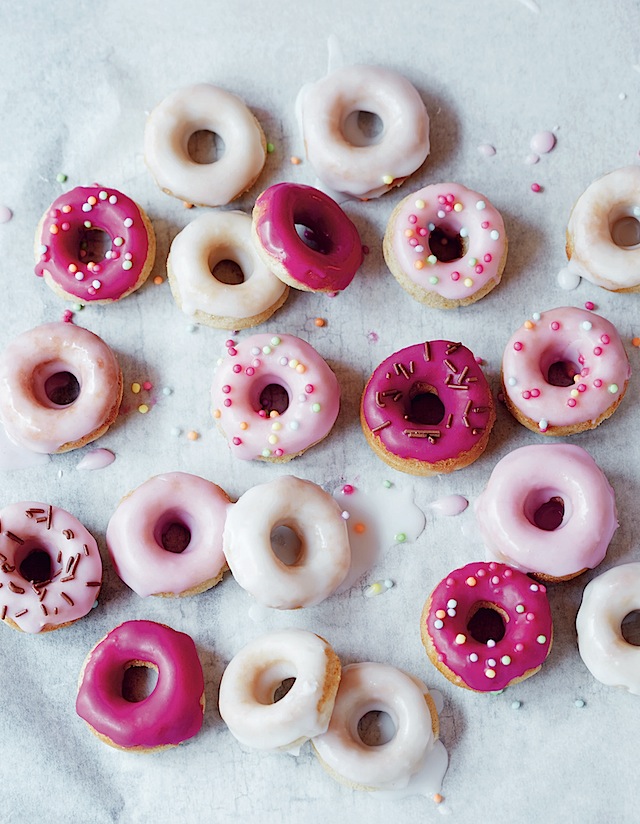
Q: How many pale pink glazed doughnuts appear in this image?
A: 7